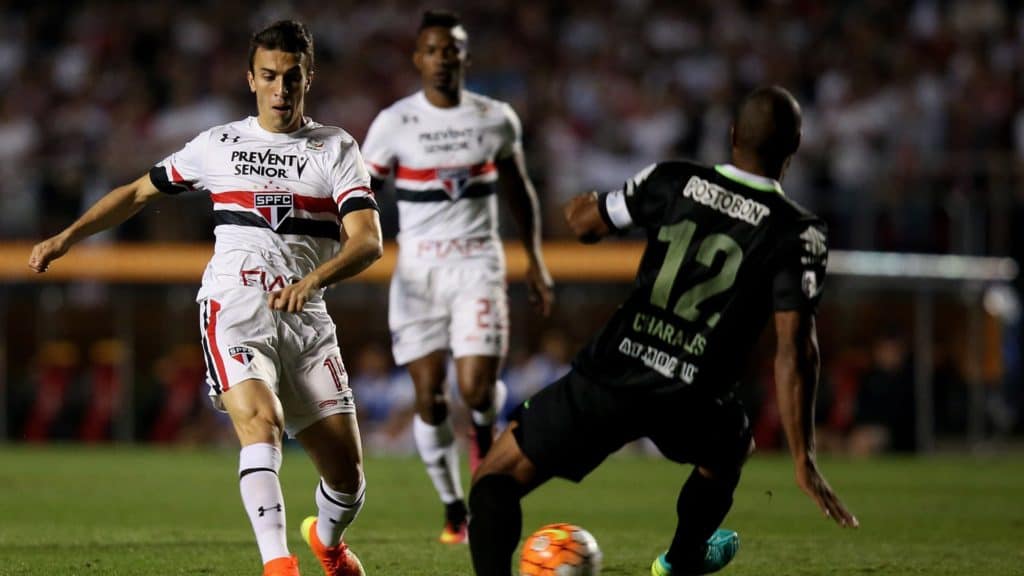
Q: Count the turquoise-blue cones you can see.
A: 0